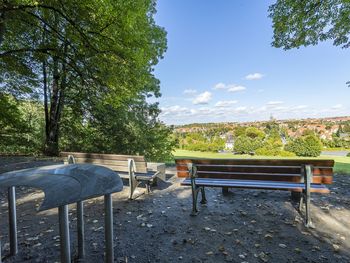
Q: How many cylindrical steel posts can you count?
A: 4